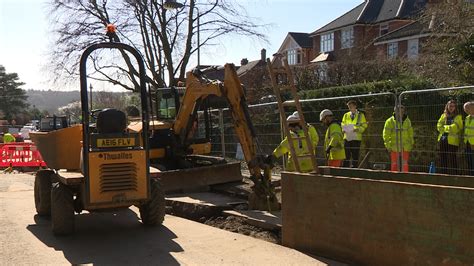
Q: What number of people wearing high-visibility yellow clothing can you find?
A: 7